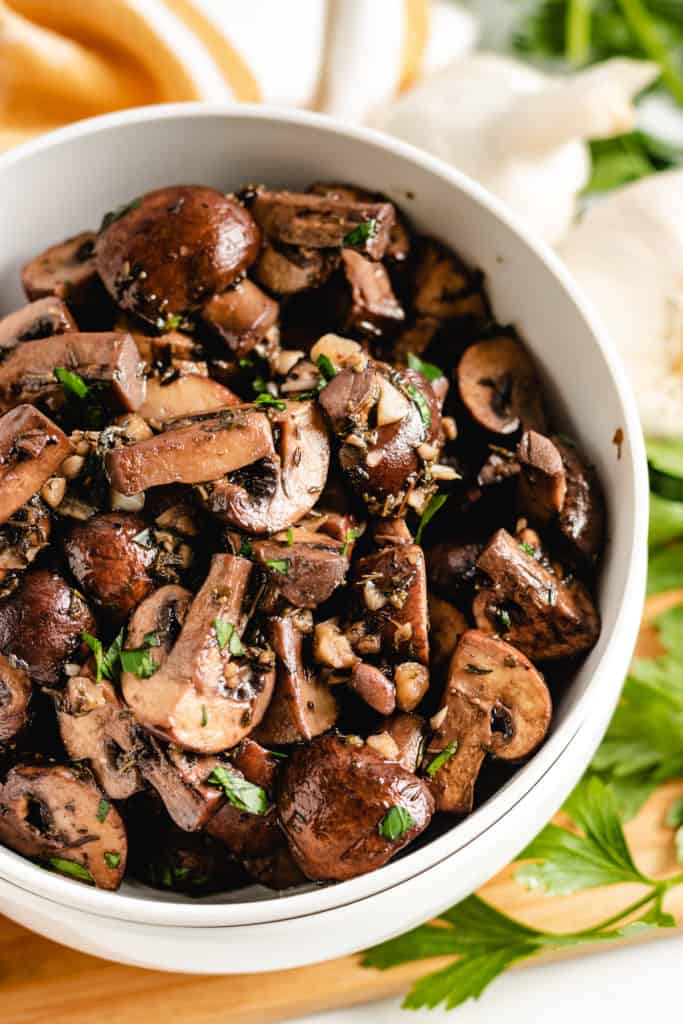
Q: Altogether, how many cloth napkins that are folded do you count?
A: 1